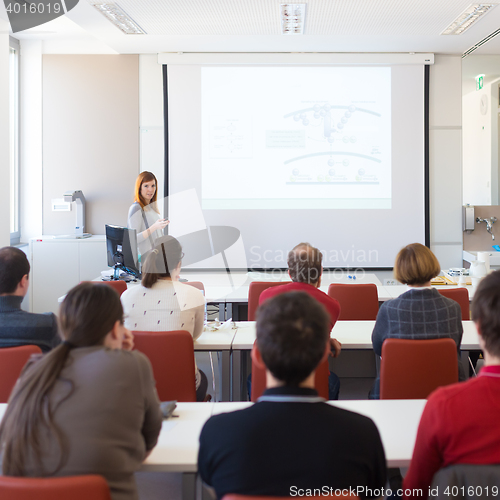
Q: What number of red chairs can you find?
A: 11